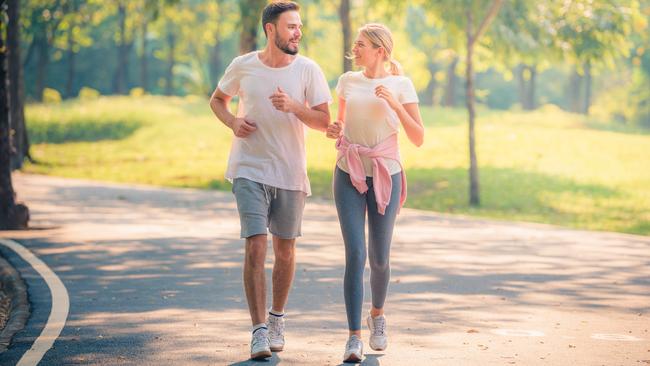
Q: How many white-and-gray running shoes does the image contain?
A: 4